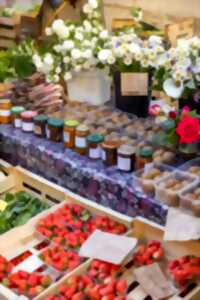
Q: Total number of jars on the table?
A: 11